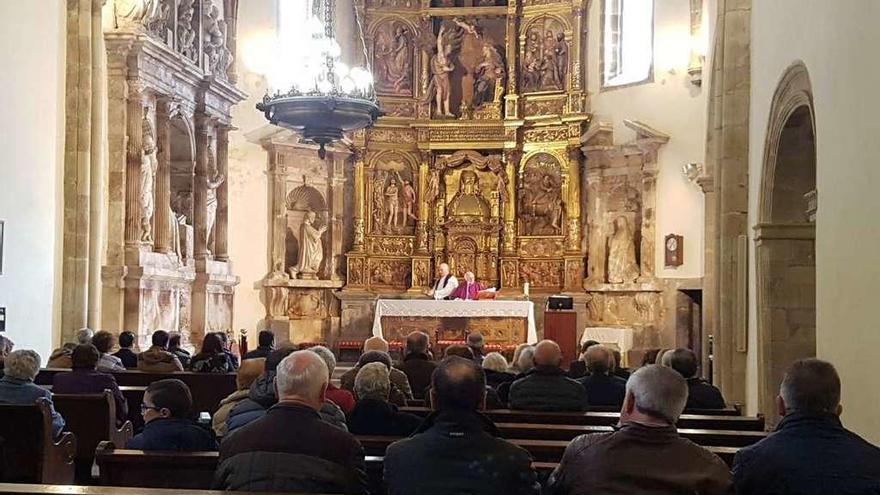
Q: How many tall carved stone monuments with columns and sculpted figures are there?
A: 3